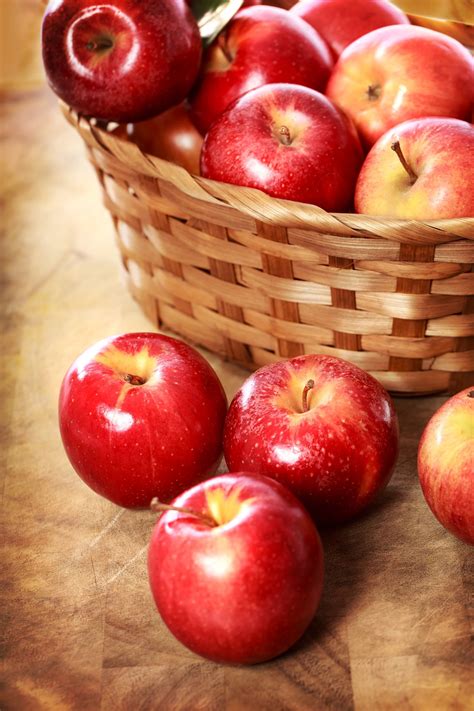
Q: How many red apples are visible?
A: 11